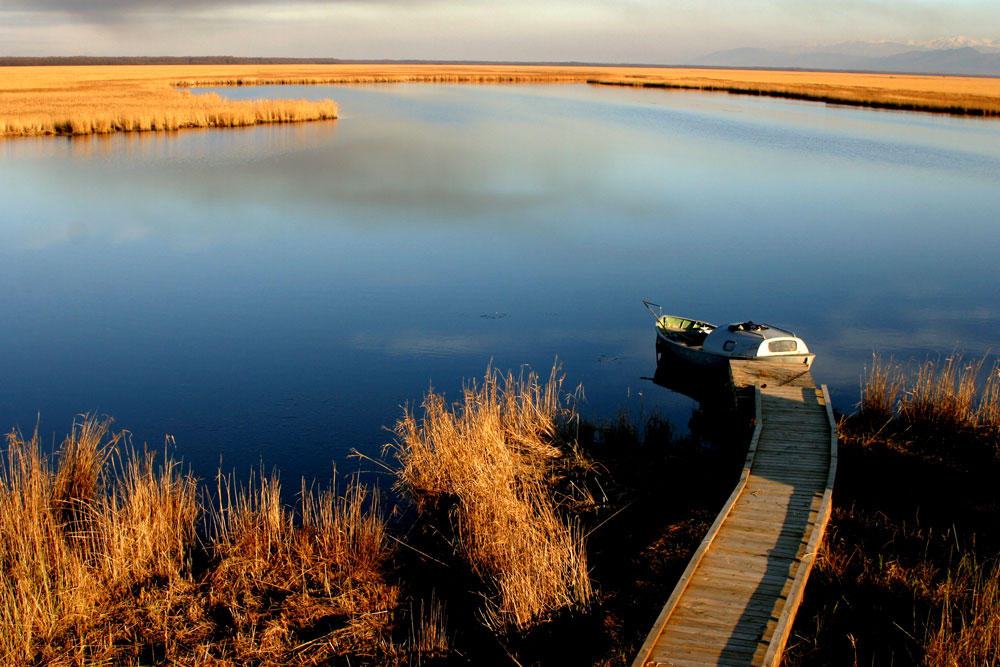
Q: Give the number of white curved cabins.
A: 1